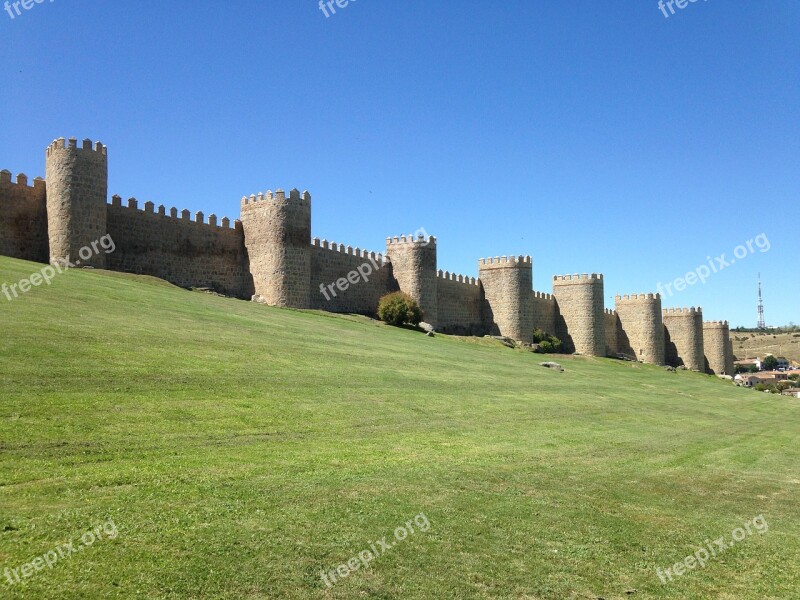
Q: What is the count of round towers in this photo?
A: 8